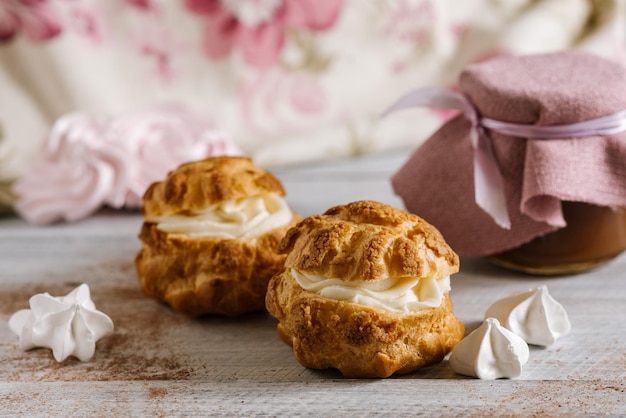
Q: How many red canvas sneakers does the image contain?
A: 0